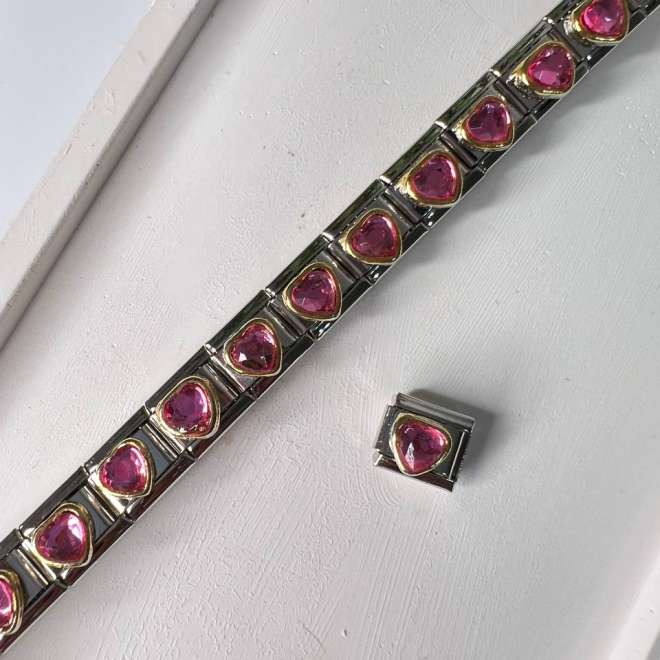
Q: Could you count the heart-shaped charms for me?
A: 12